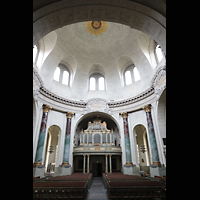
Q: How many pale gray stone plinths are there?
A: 4